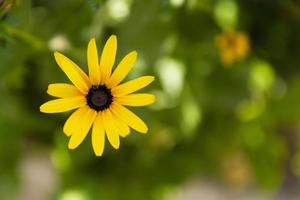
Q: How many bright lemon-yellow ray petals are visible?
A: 14